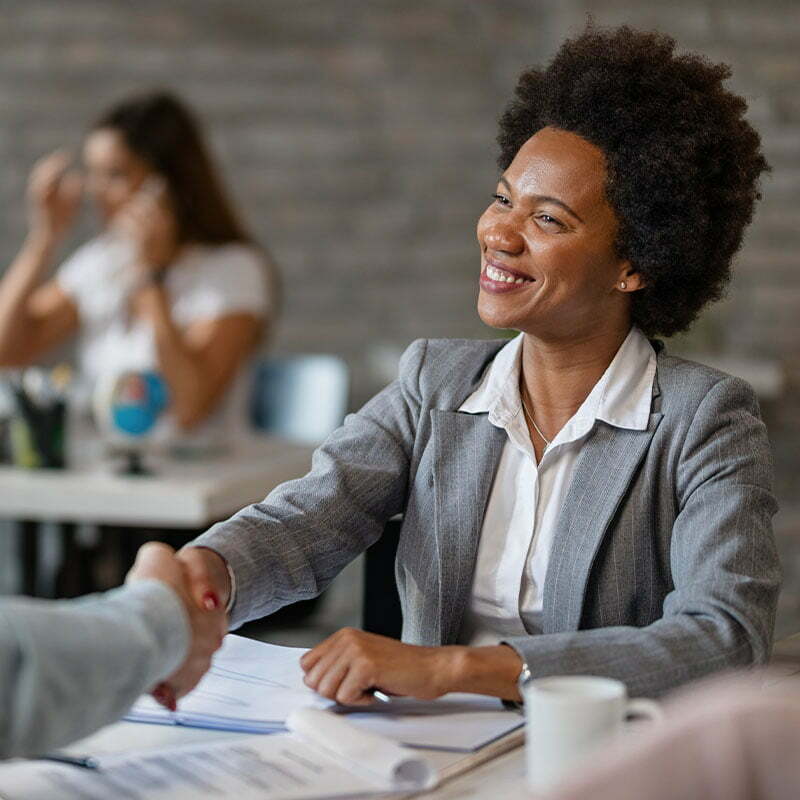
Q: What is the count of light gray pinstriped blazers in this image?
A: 1